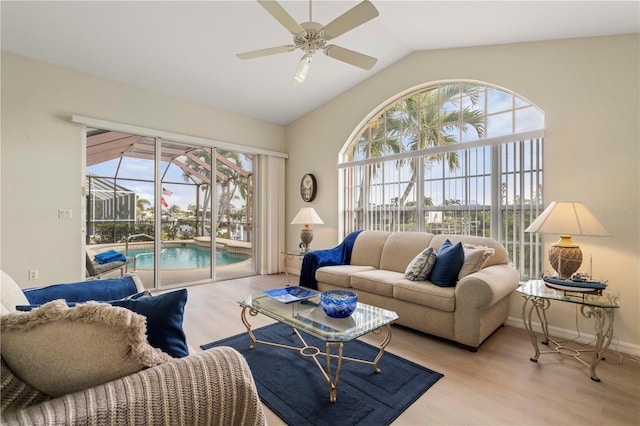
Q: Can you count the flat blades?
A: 5